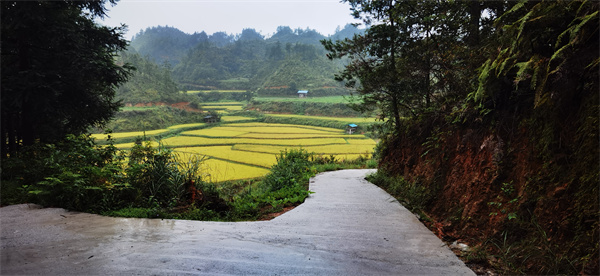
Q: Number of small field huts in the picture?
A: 3